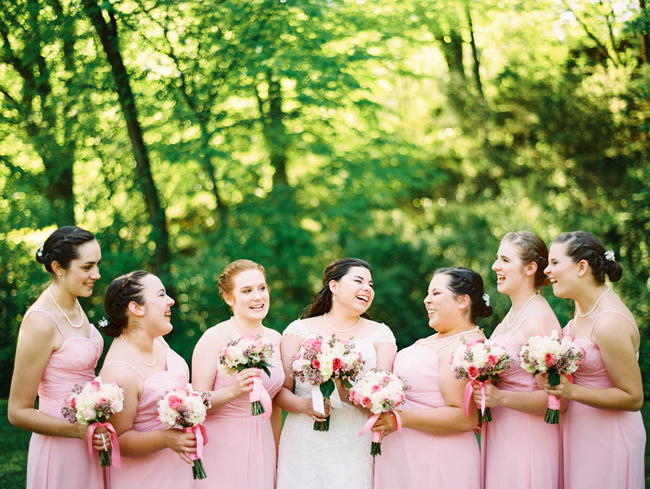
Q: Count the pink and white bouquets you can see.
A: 7